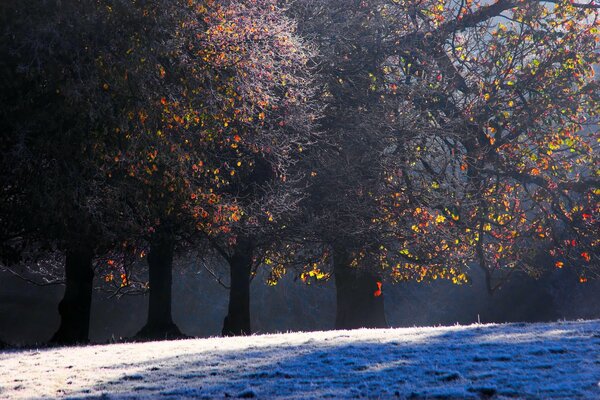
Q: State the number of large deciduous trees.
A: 4